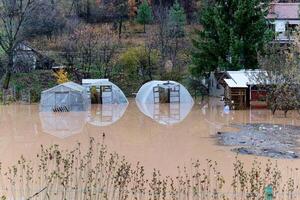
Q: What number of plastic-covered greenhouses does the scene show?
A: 3